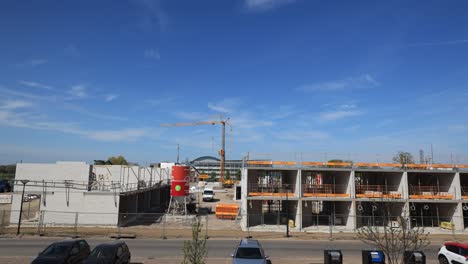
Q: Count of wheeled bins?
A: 3